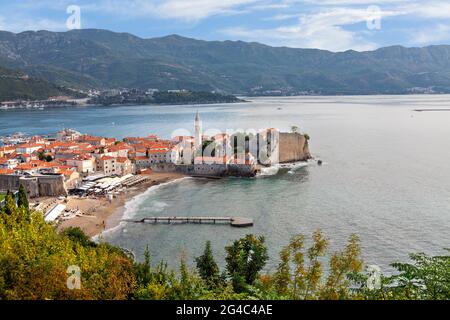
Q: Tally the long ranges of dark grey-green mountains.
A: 1